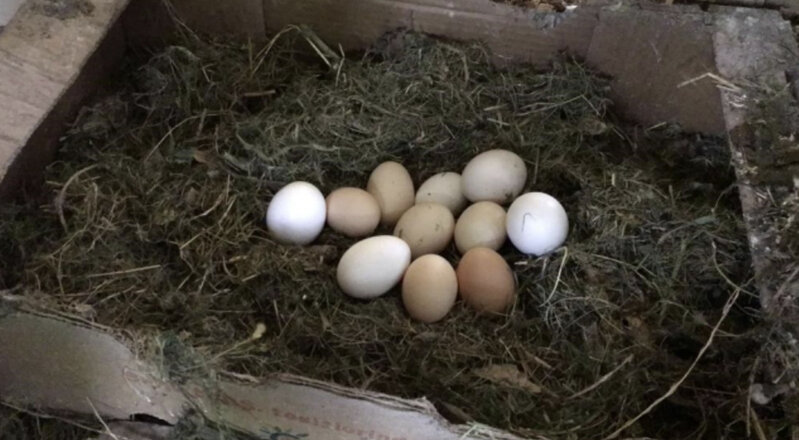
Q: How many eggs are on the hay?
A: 11